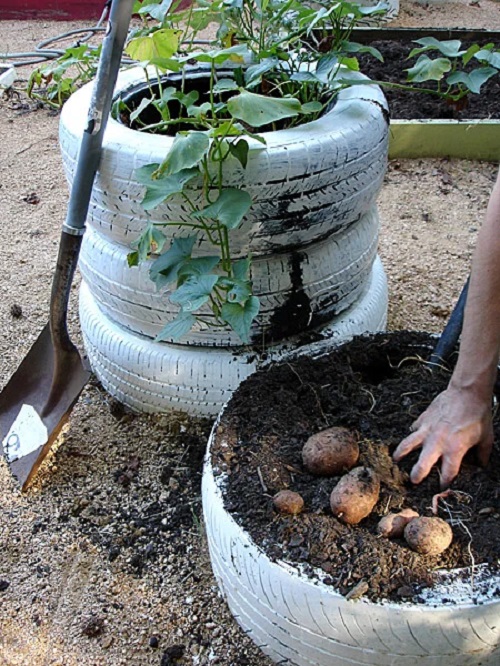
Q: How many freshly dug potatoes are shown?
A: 5